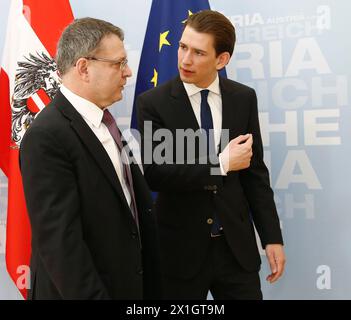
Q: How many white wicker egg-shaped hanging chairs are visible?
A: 0